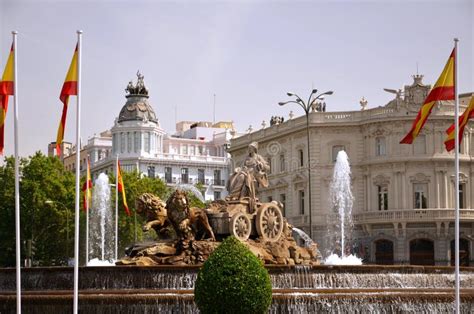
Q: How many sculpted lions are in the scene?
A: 2